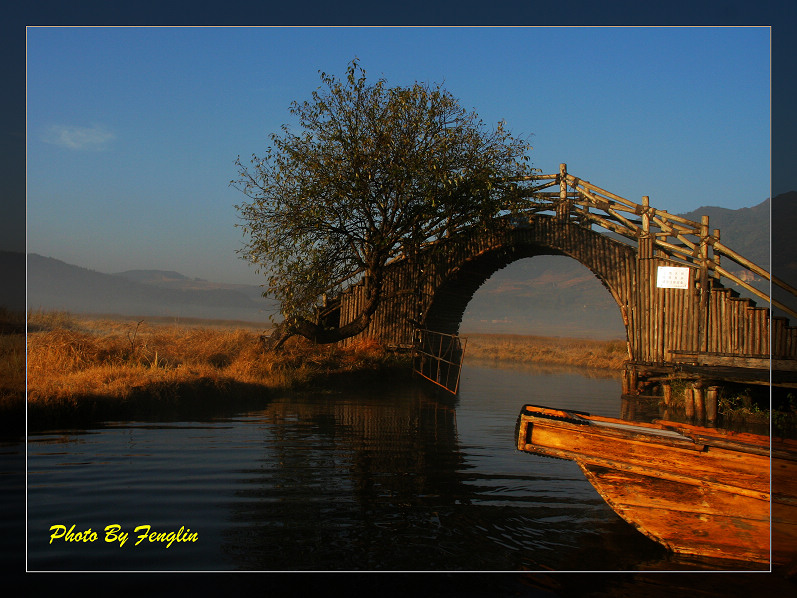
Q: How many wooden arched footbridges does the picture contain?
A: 1